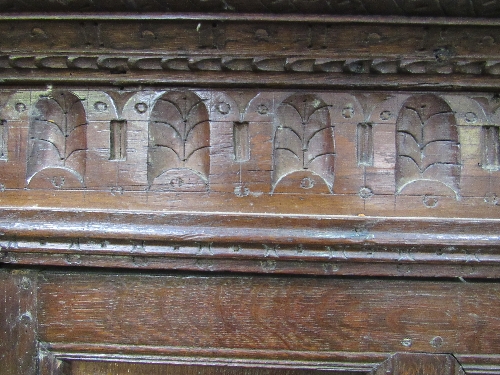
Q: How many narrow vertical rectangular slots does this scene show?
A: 5